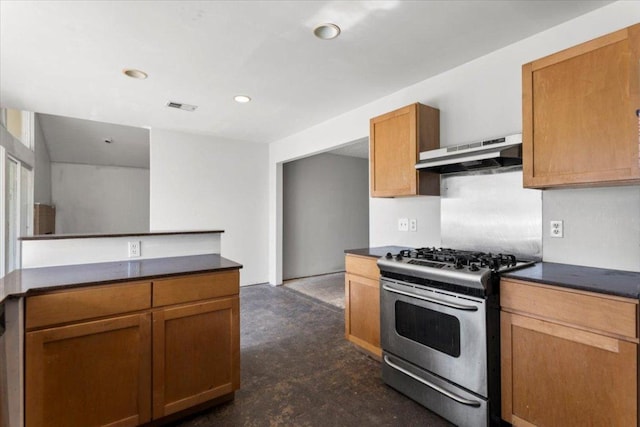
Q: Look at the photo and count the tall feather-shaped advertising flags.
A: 0